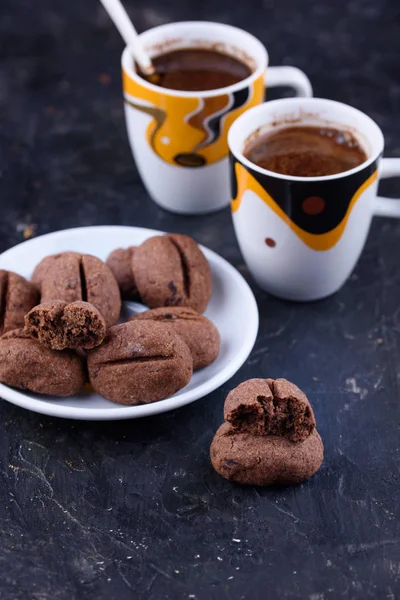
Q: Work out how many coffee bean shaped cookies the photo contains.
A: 10